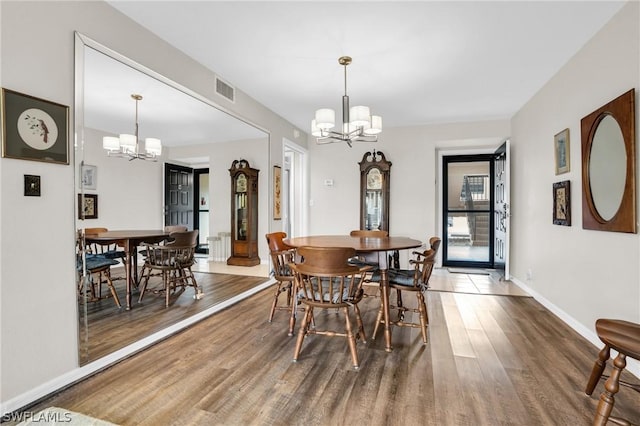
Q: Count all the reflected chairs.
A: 4